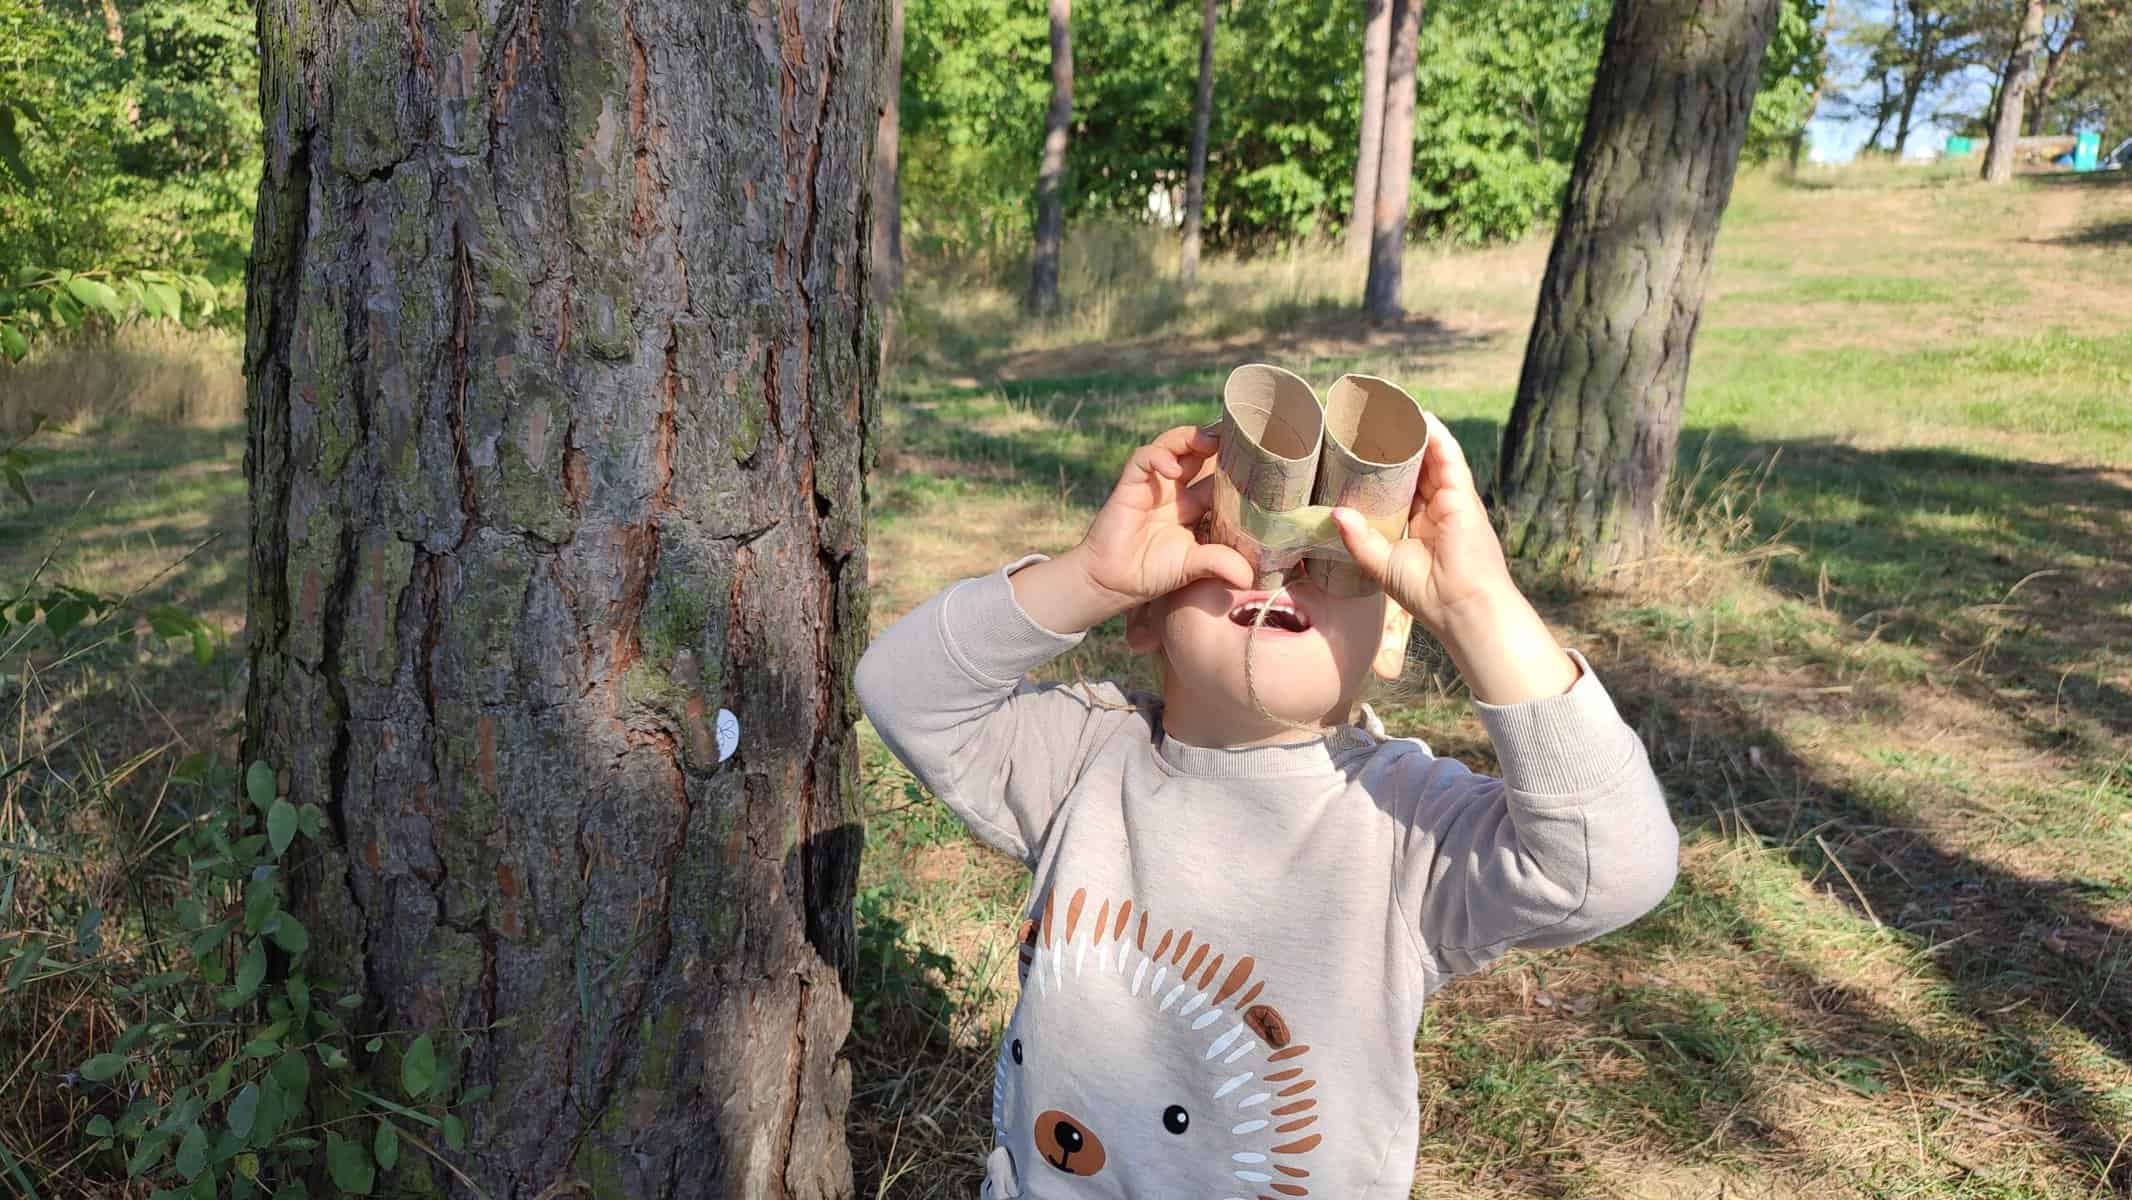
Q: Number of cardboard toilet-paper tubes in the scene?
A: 2